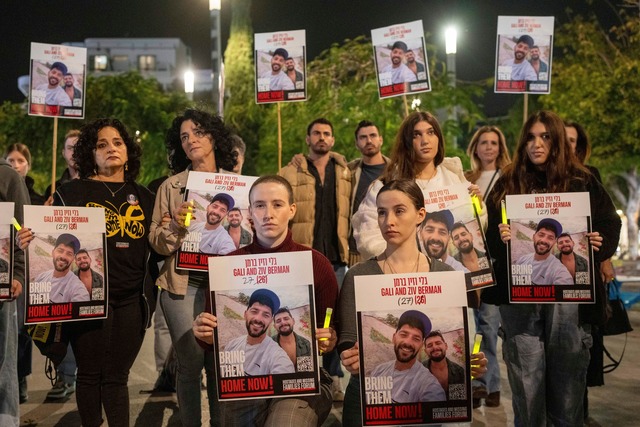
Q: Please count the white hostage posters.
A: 11